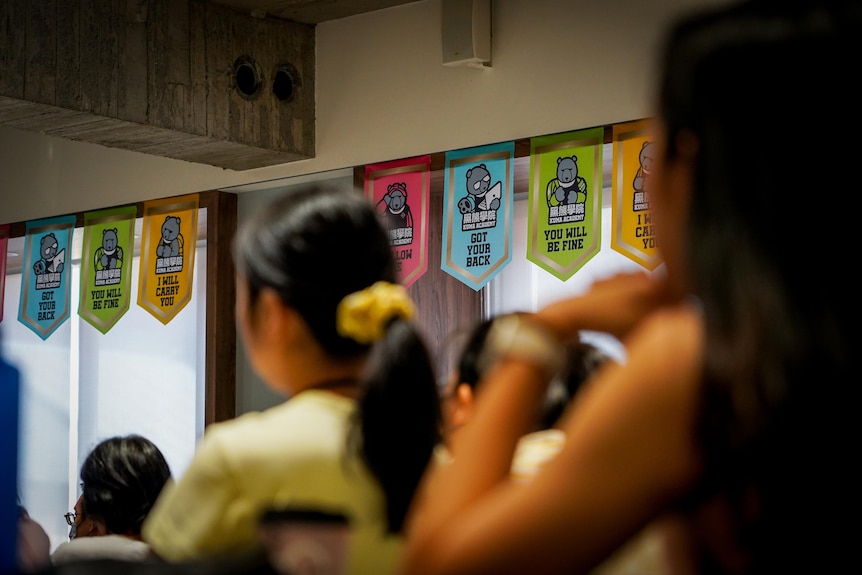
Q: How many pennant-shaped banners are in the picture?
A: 8